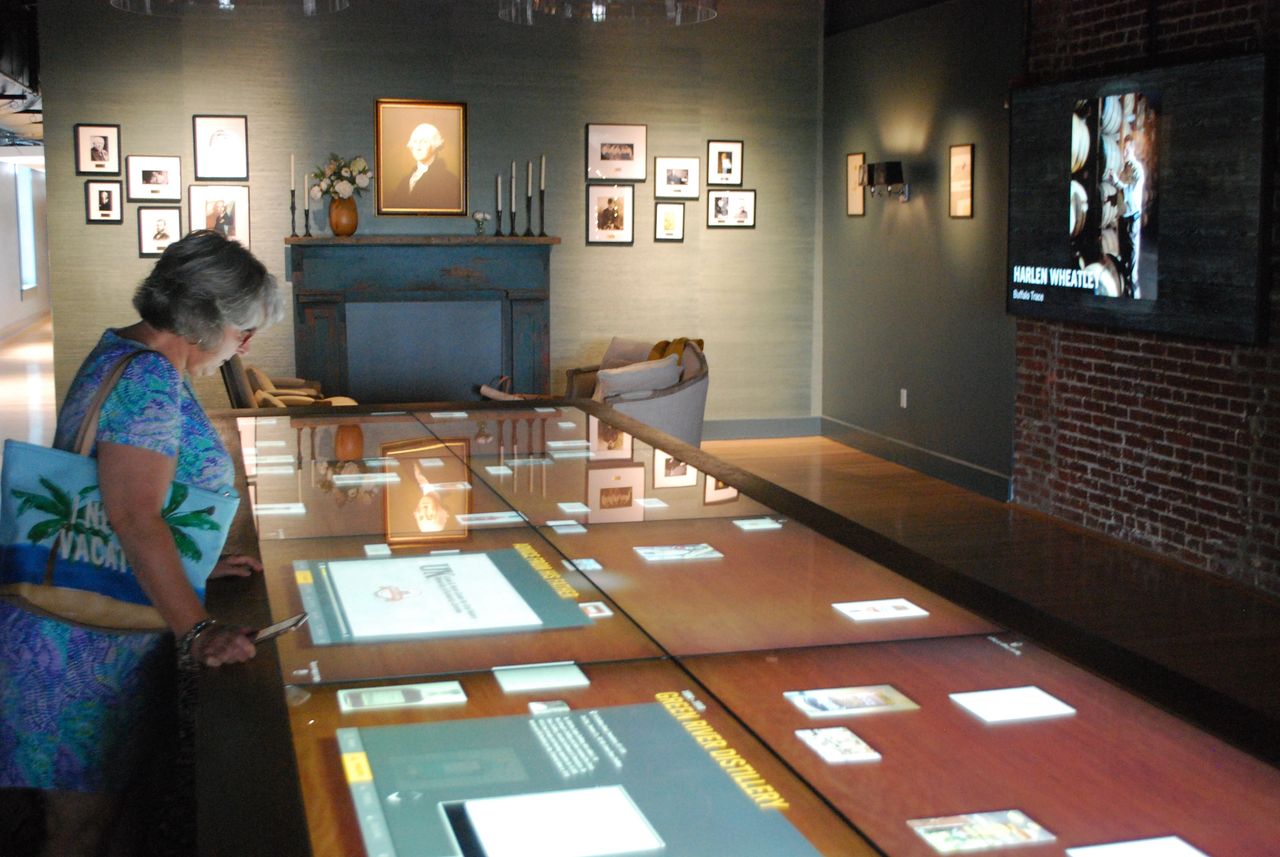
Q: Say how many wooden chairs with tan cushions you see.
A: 2